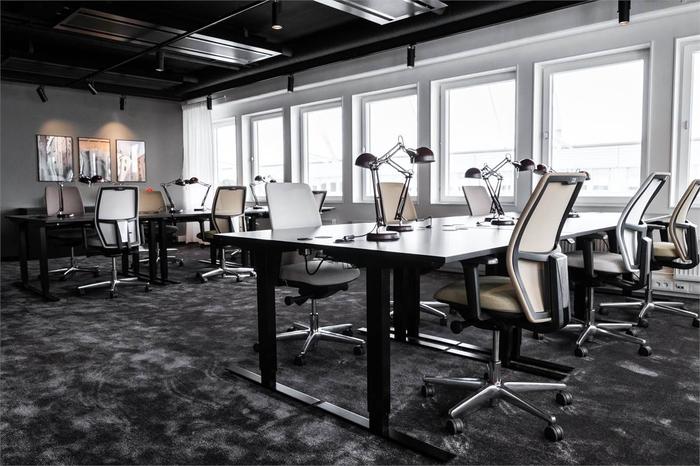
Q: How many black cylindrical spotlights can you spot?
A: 9